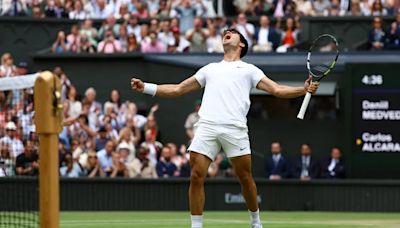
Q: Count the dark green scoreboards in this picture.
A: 1